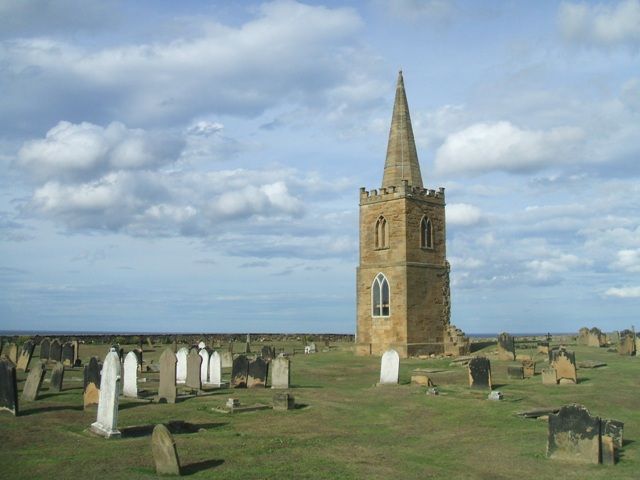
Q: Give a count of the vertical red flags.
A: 0